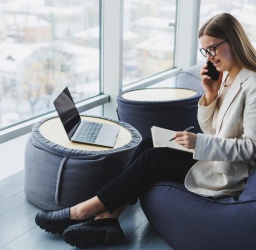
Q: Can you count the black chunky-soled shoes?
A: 2